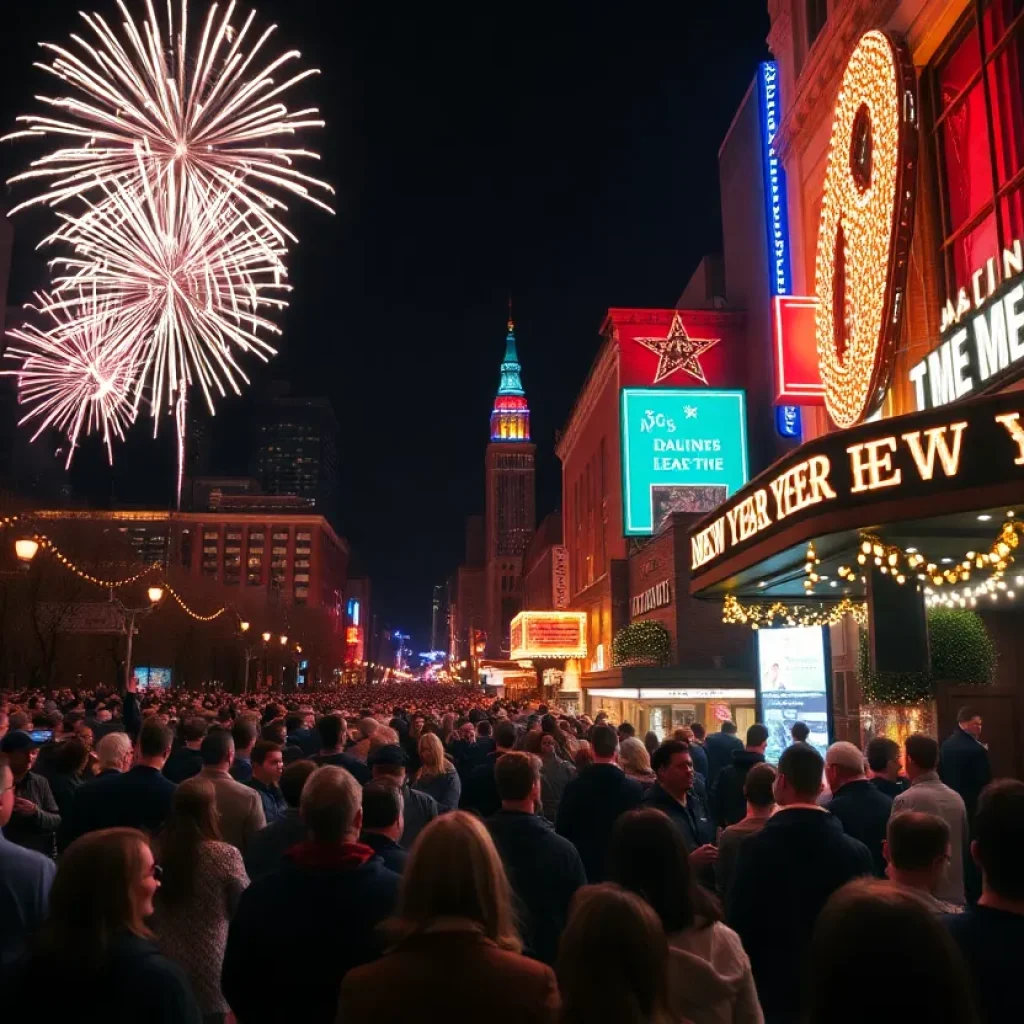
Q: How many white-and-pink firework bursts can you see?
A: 3